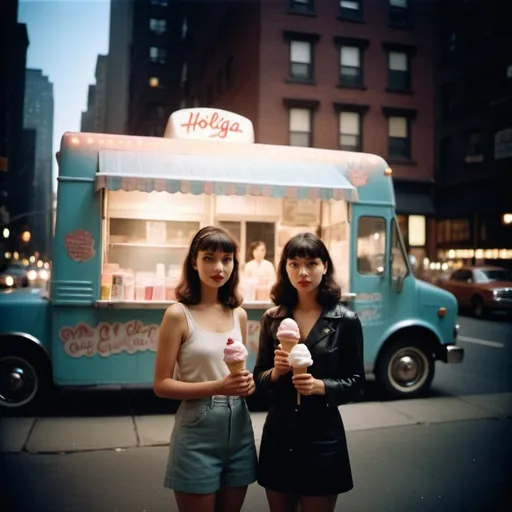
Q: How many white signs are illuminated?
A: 1